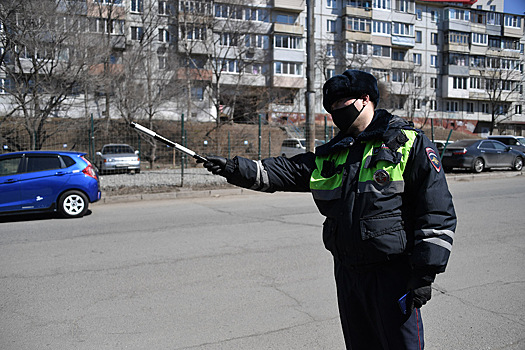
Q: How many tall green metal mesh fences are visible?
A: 1